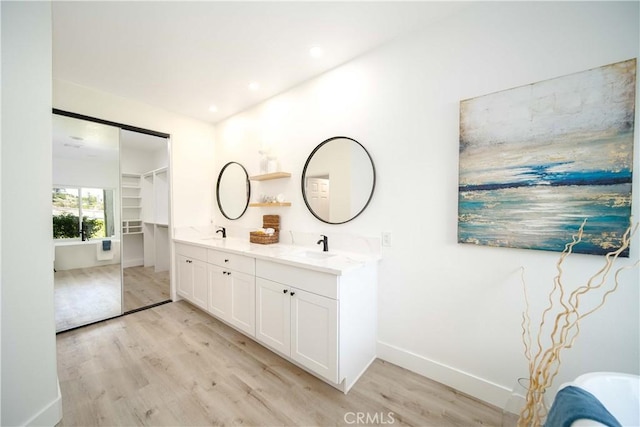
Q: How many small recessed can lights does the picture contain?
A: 3